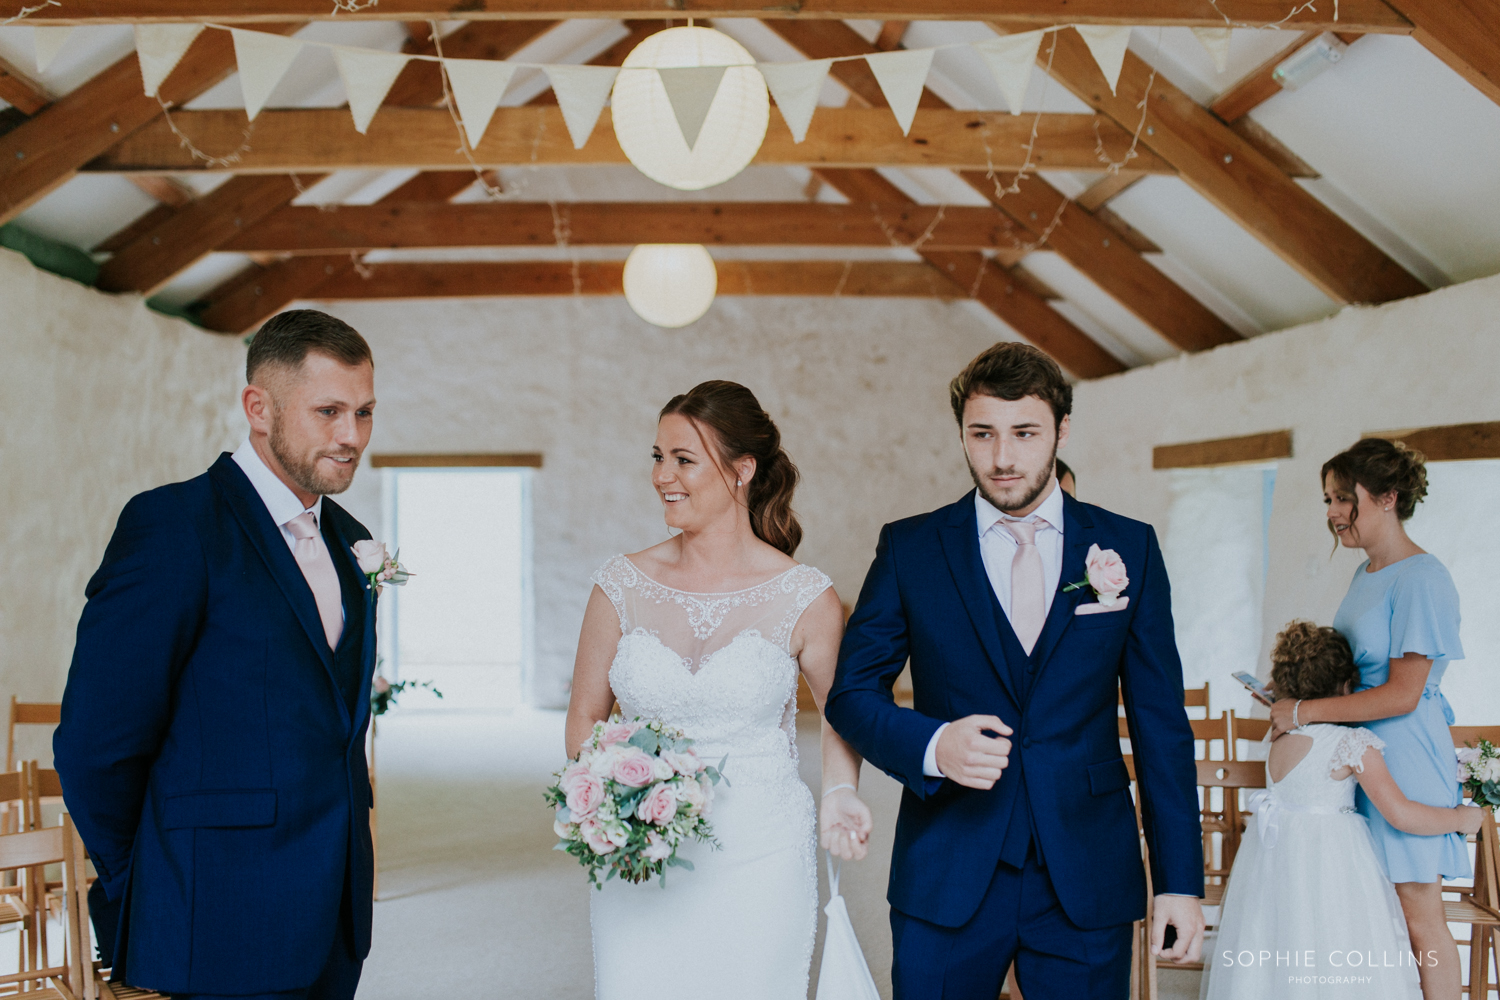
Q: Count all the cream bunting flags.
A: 12